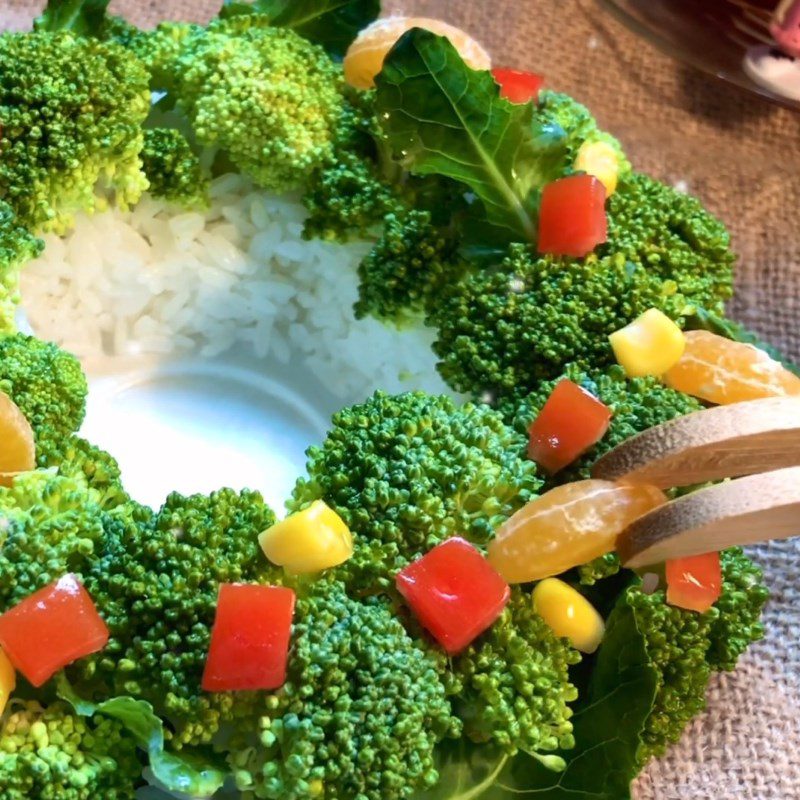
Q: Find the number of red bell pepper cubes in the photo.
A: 7